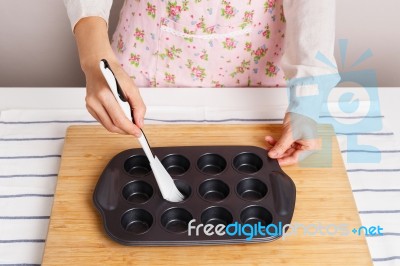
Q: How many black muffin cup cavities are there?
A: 12